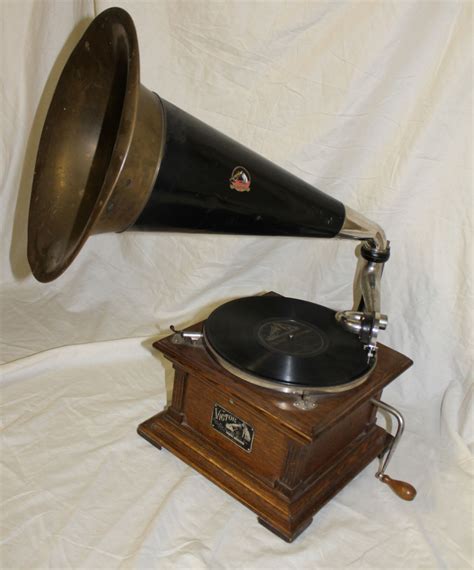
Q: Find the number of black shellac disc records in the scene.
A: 1